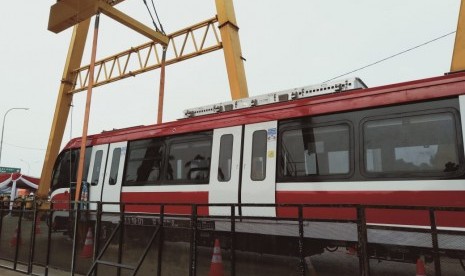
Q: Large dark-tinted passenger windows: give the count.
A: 4